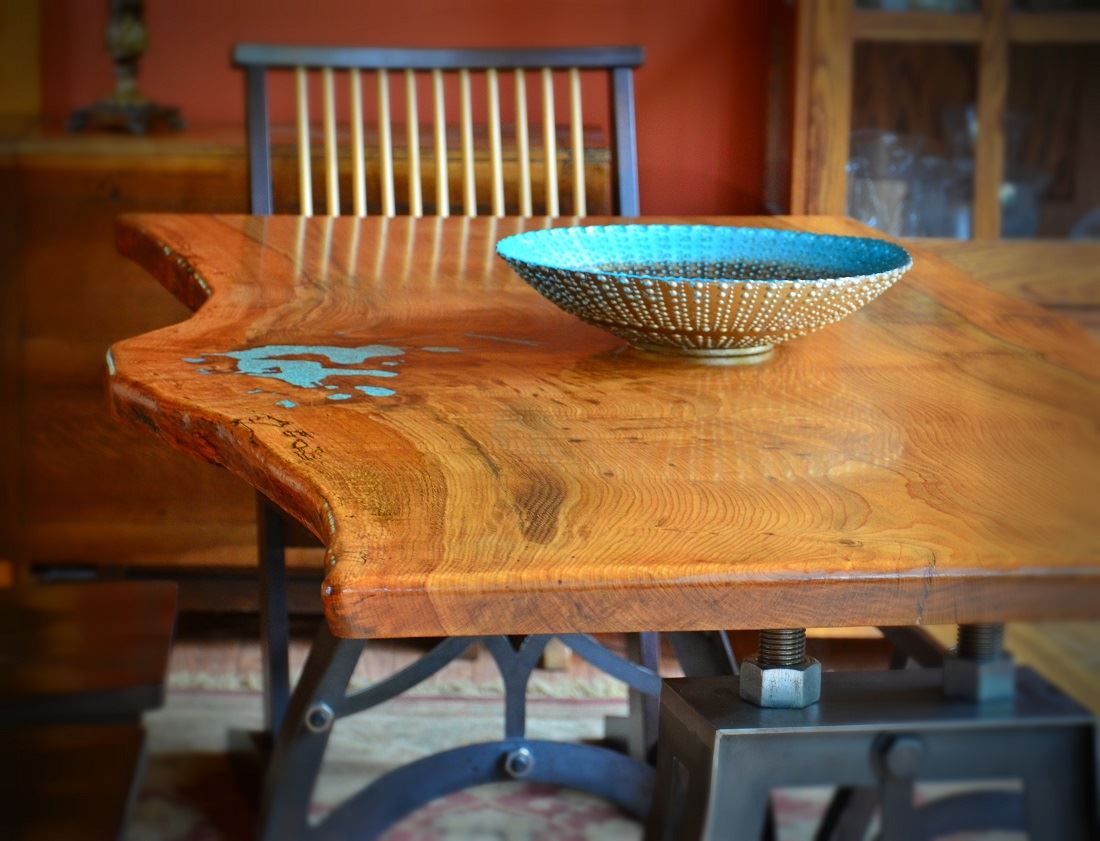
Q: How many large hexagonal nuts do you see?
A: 2